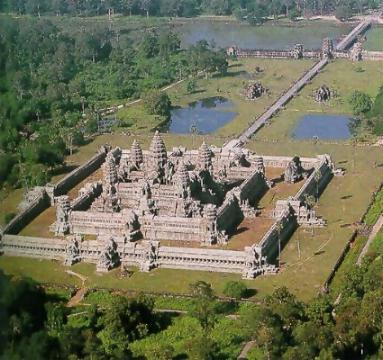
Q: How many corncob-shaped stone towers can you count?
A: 5